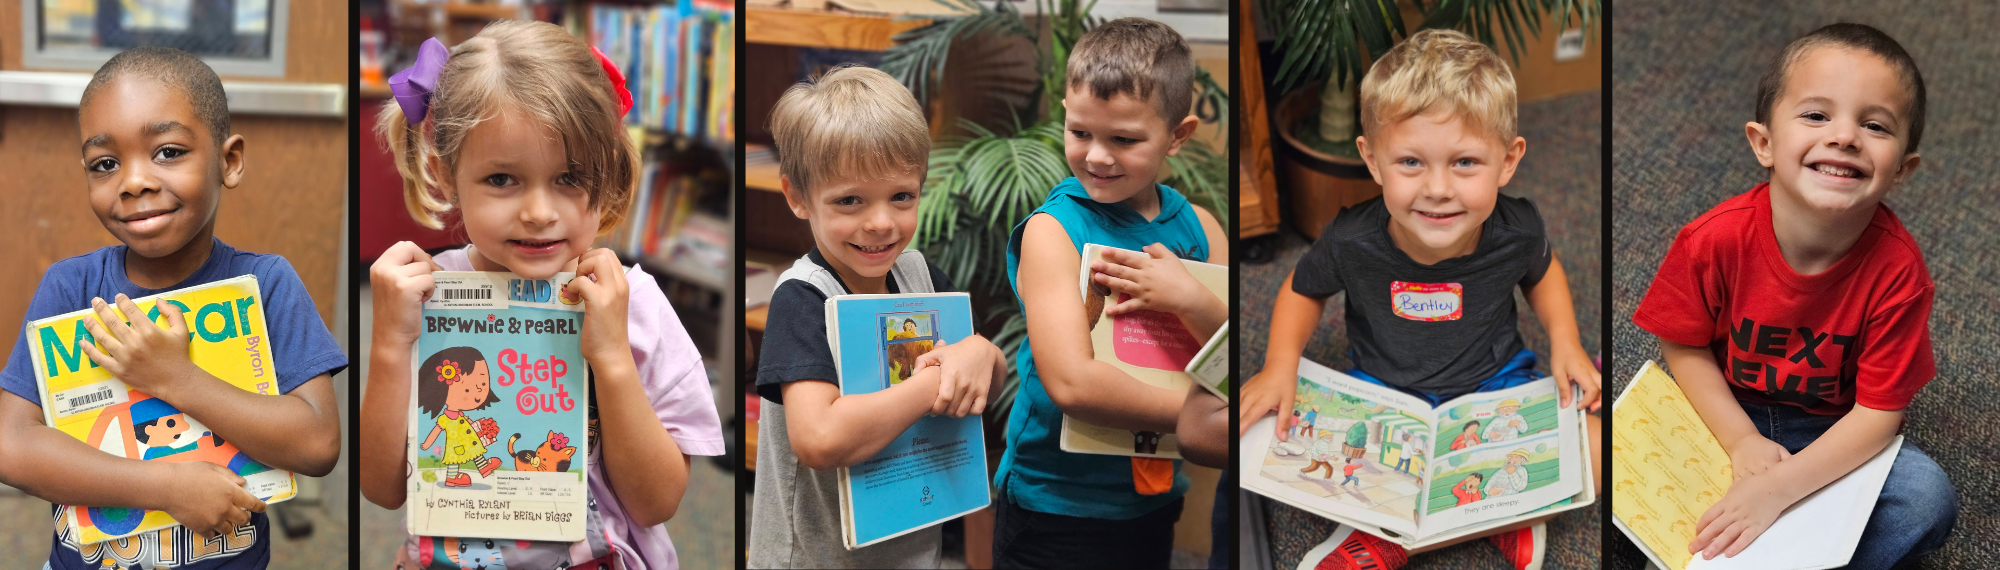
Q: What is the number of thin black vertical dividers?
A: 4